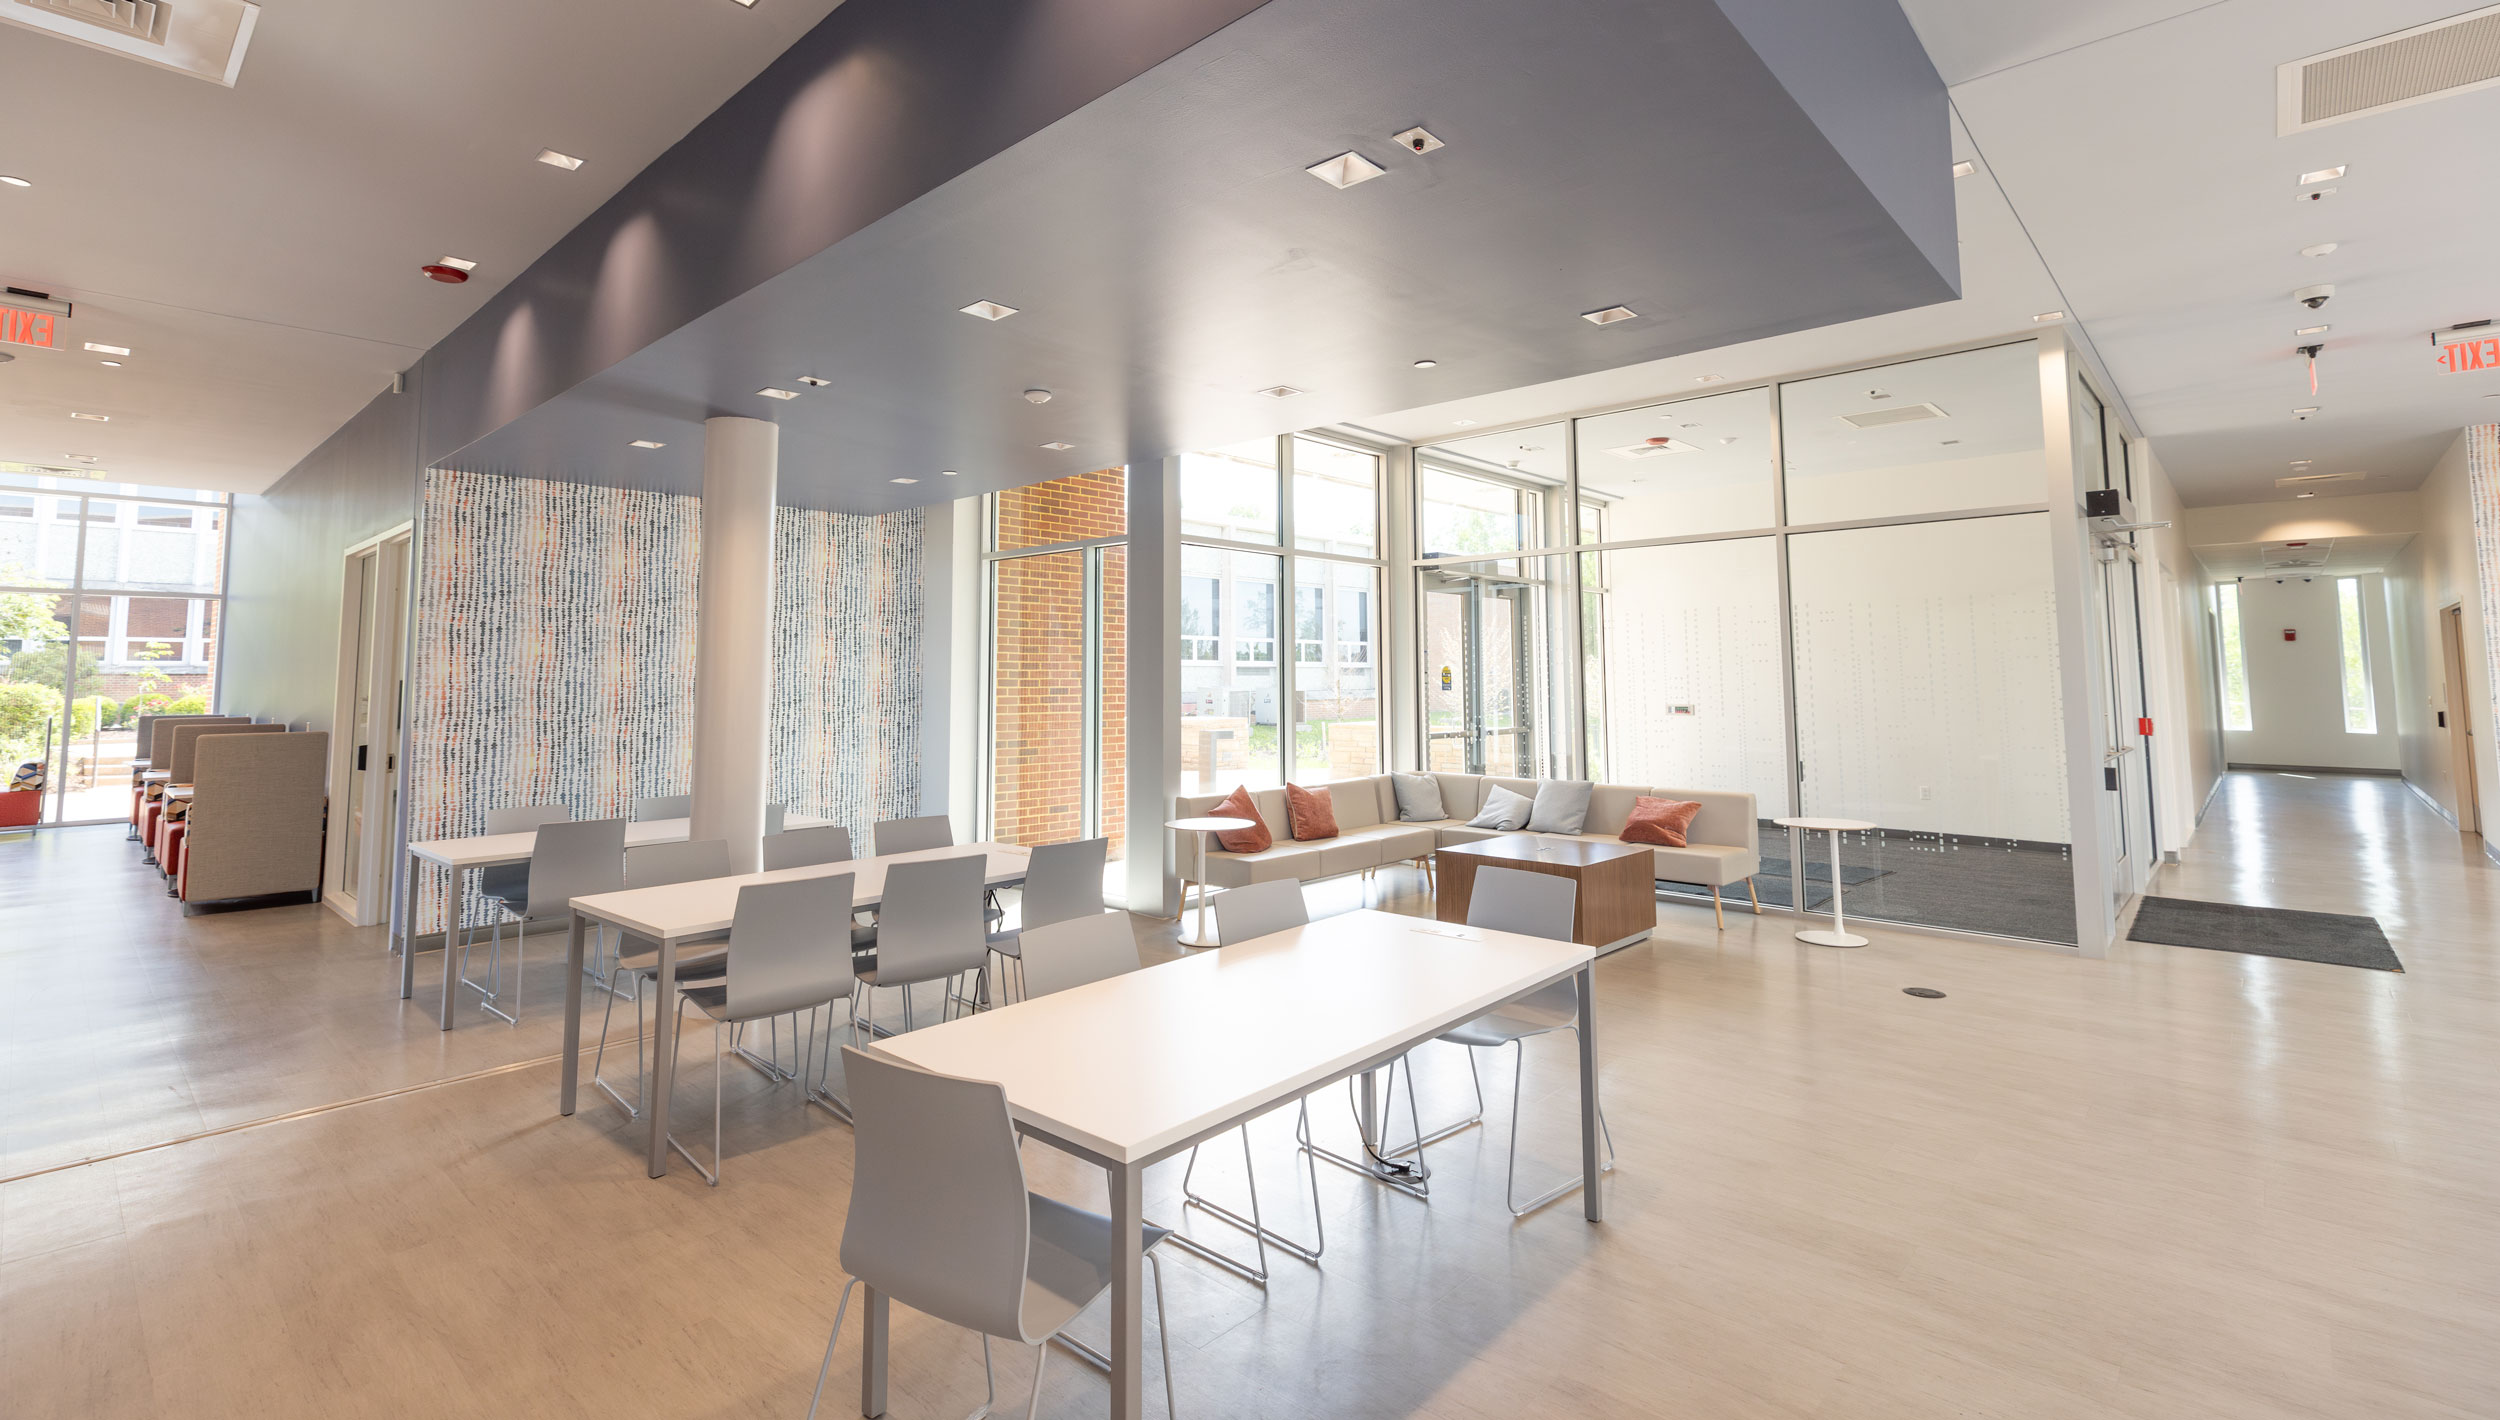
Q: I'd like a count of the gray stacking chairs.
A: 14